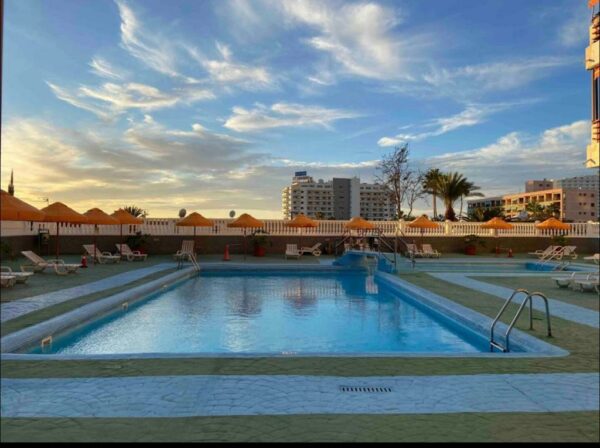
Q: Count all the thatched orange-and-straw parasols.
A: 11